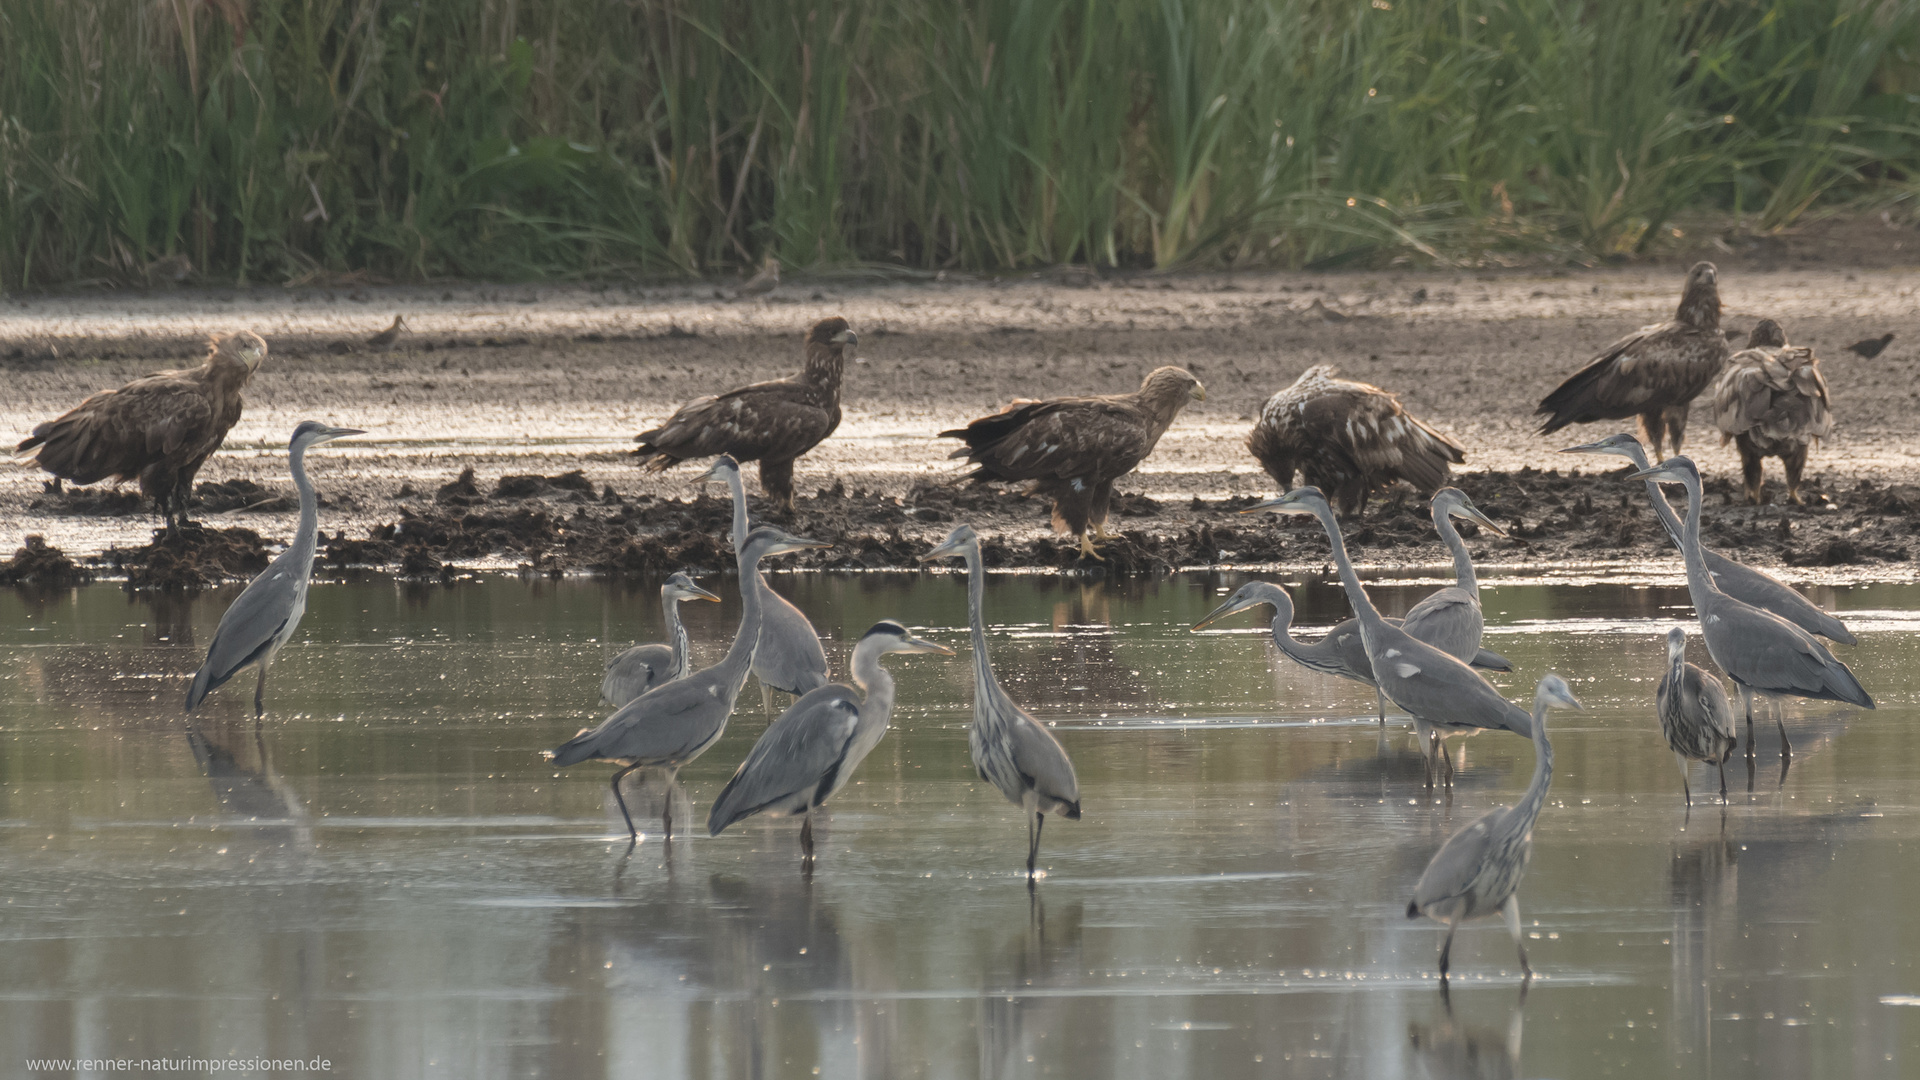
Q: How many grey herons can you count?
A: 13